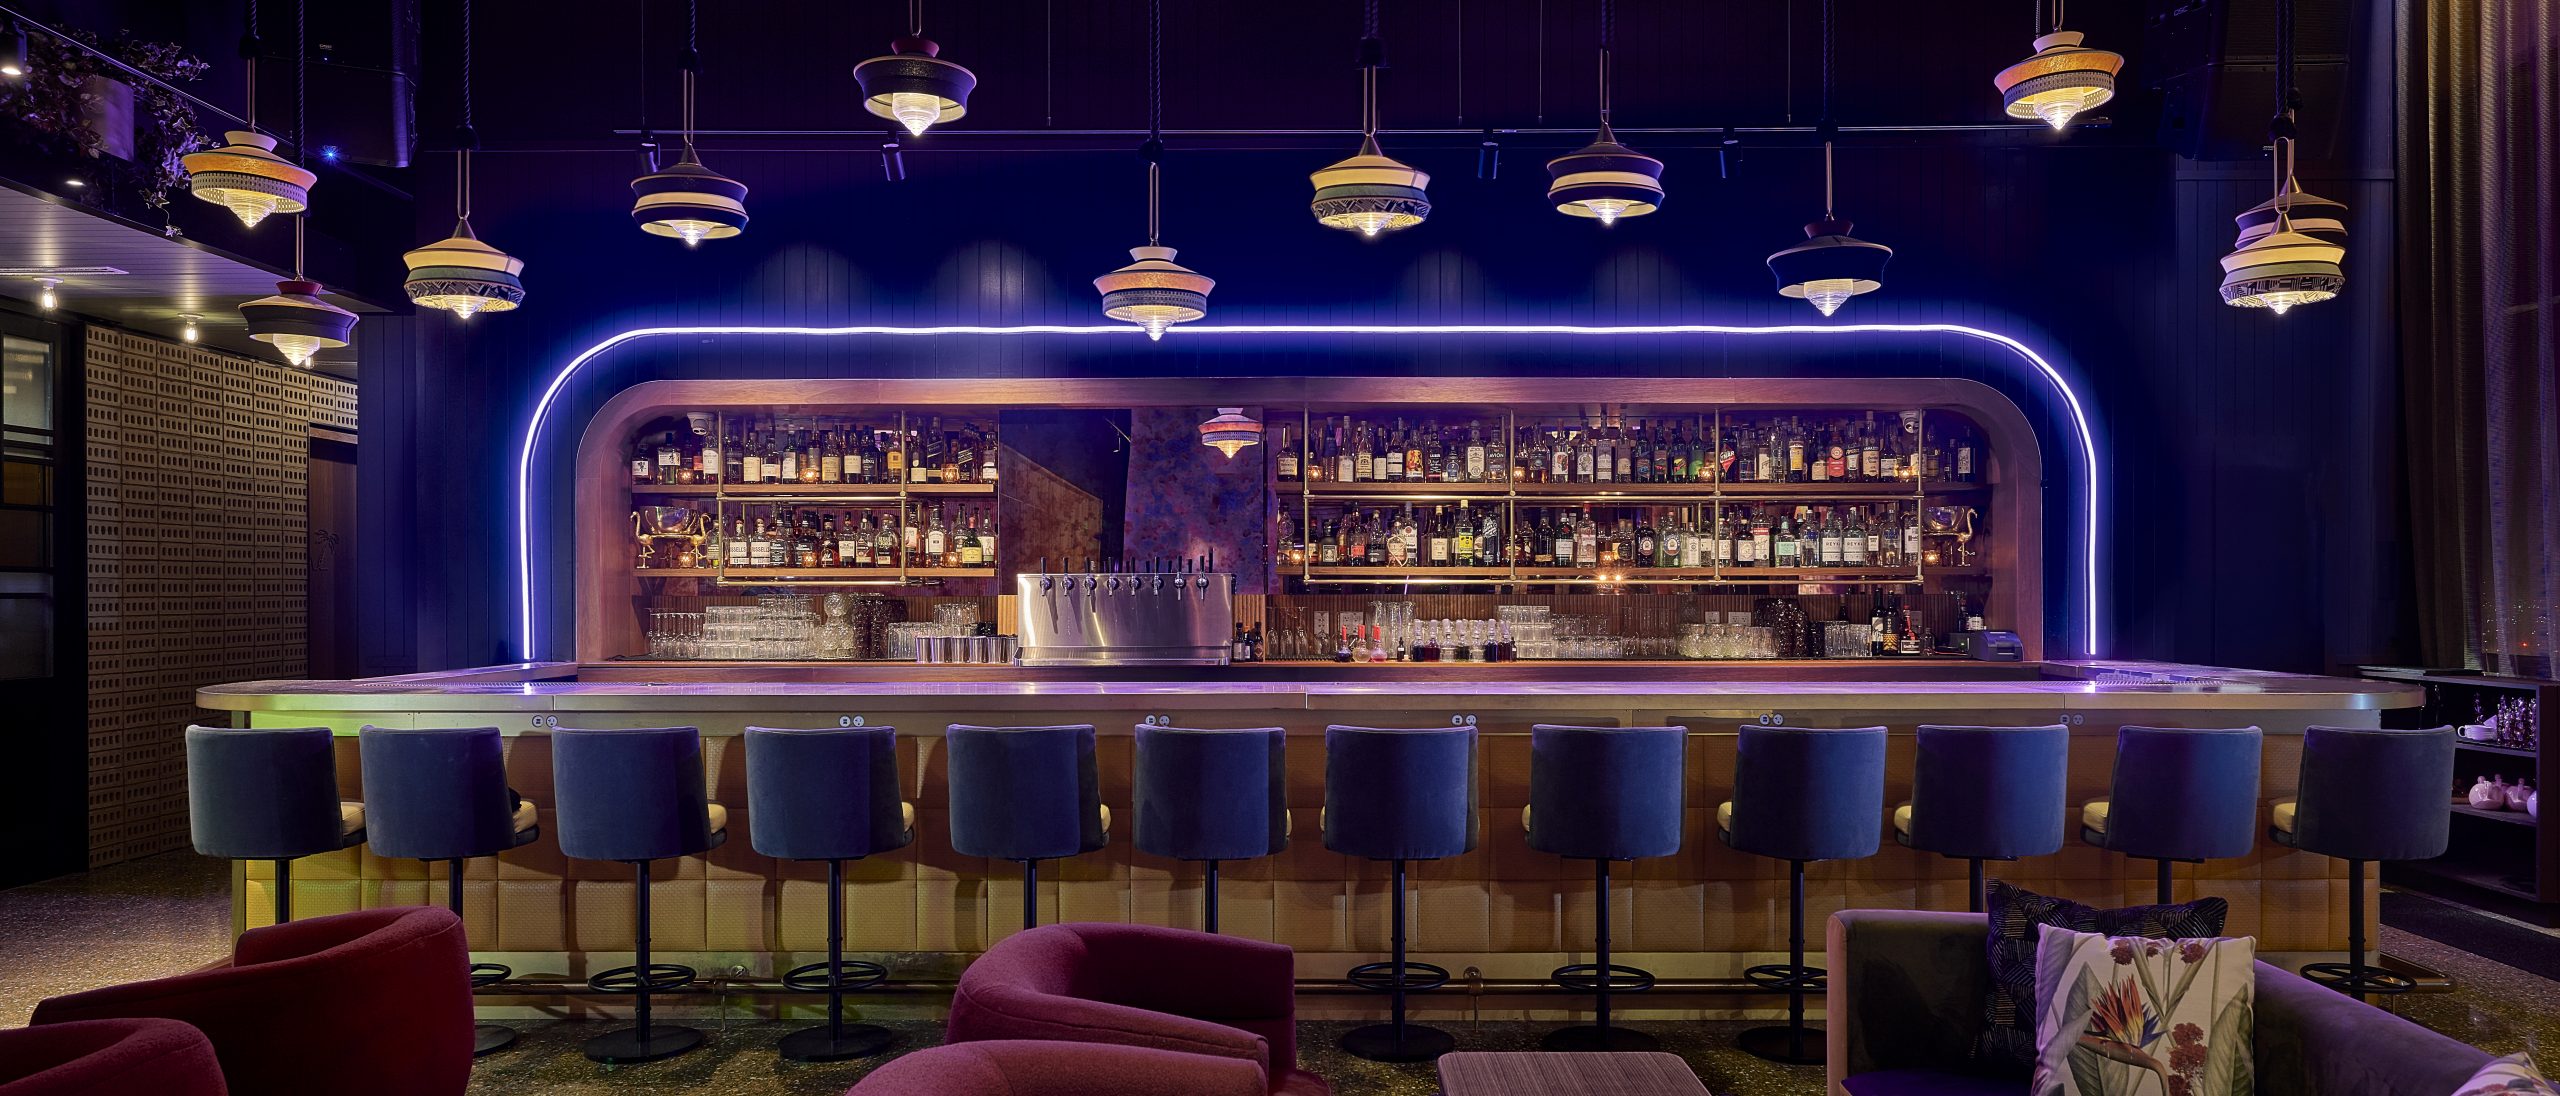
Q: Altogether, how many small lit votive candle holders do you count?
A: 13